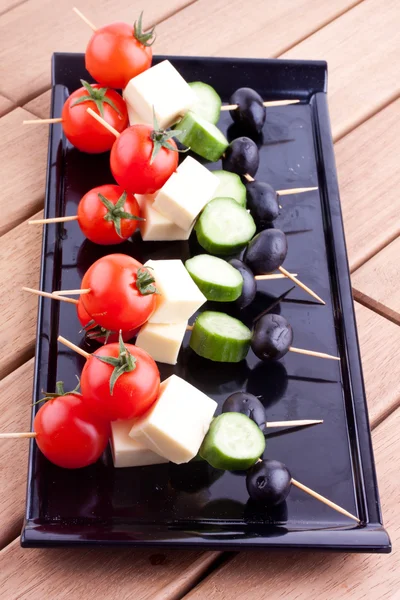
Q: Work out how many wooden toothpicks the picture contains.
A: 8